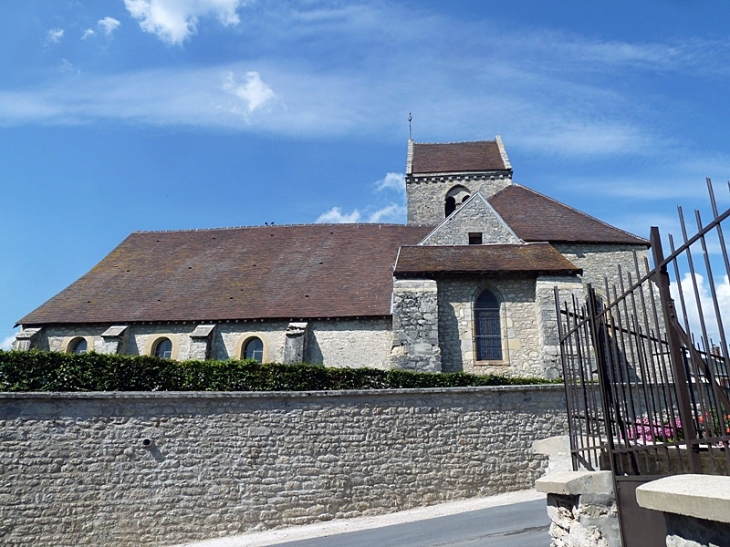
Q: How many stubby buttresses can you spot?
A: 4